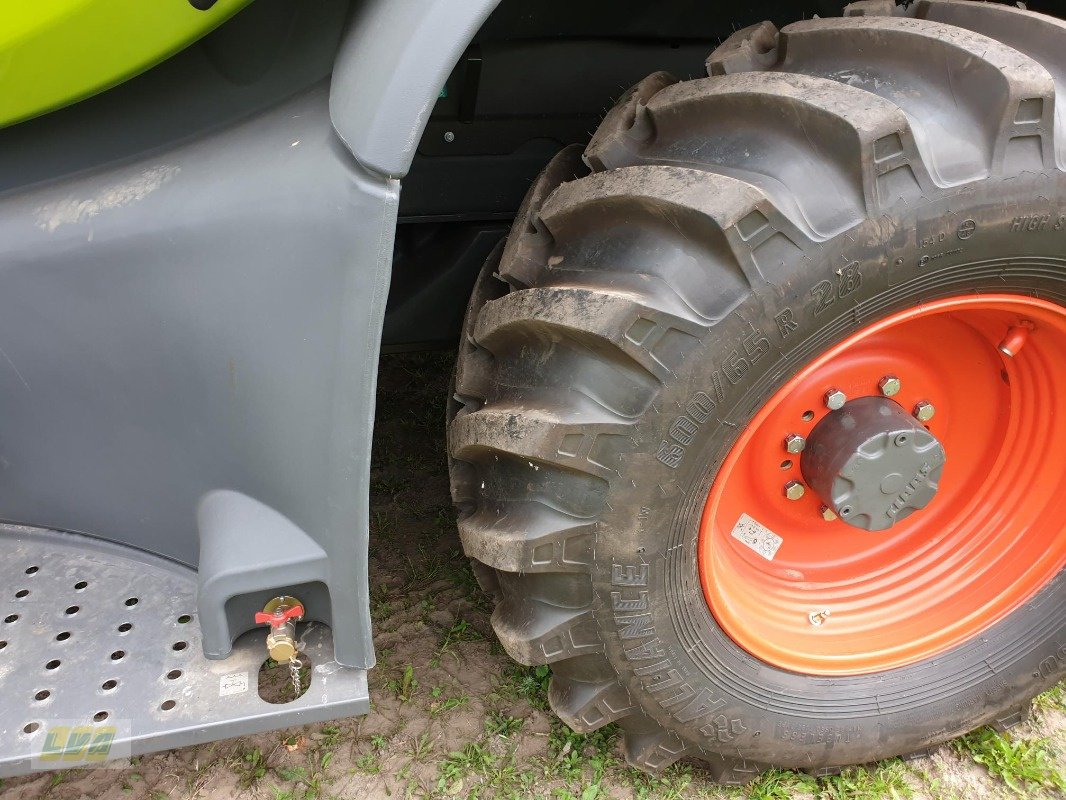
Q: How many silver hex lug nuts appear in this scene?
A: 6